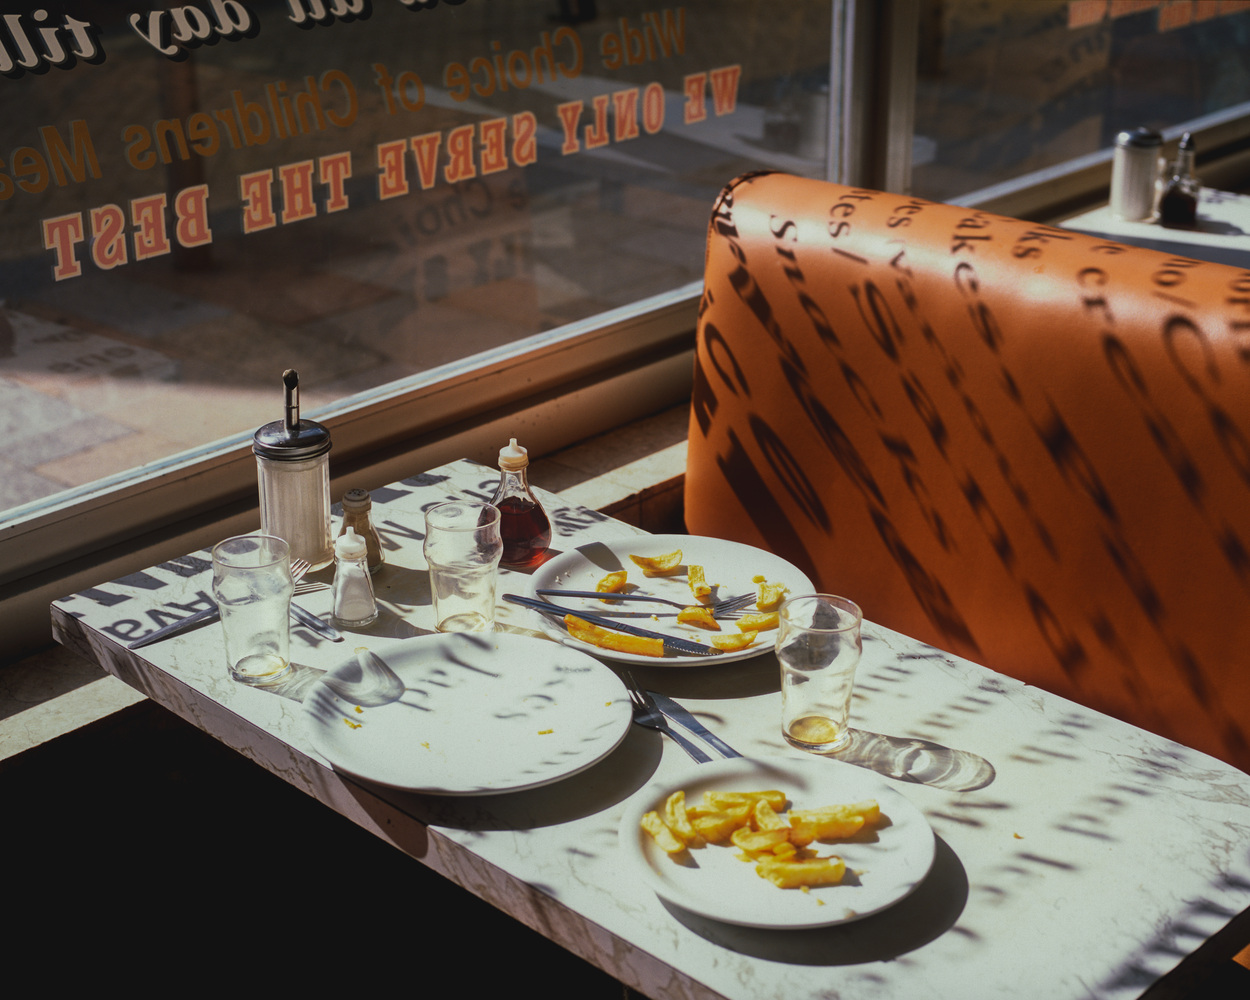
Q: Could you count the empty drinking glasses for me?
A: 3